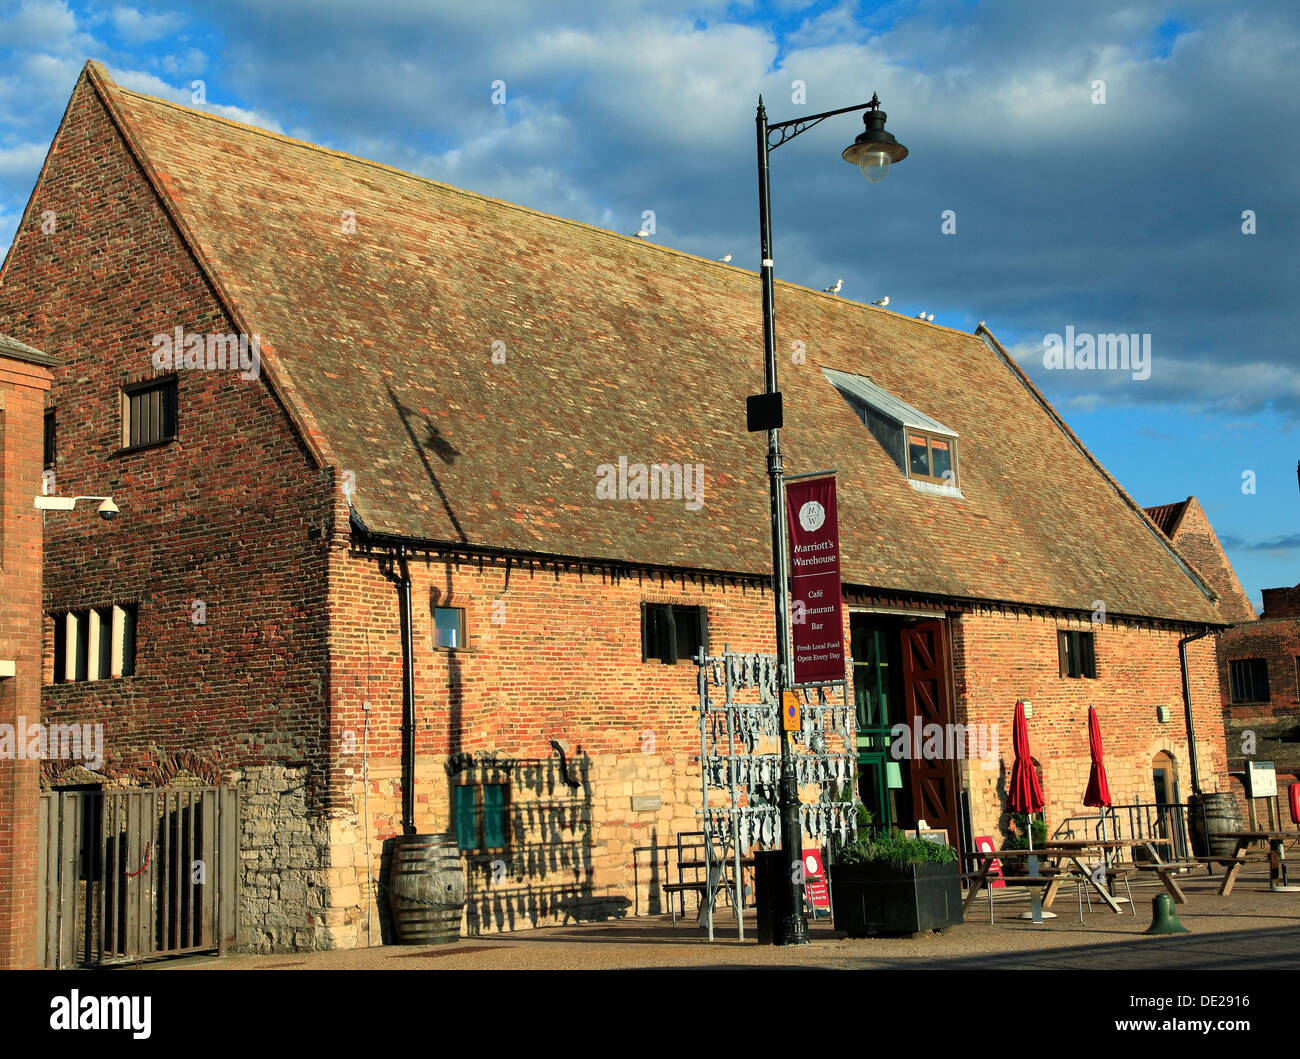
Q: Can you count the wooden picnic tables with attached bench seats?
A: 3